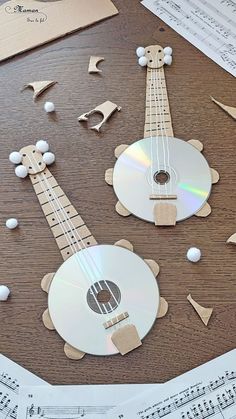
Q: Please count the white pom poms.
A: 12